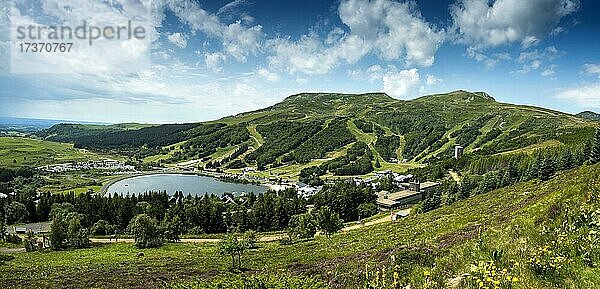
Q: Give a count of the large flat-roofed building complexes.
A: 1